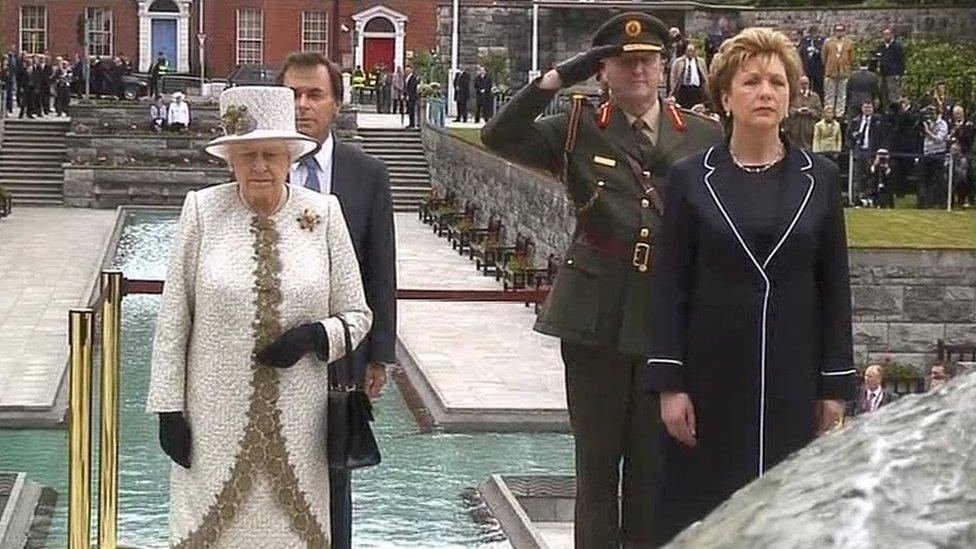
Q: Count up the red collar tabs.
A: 2